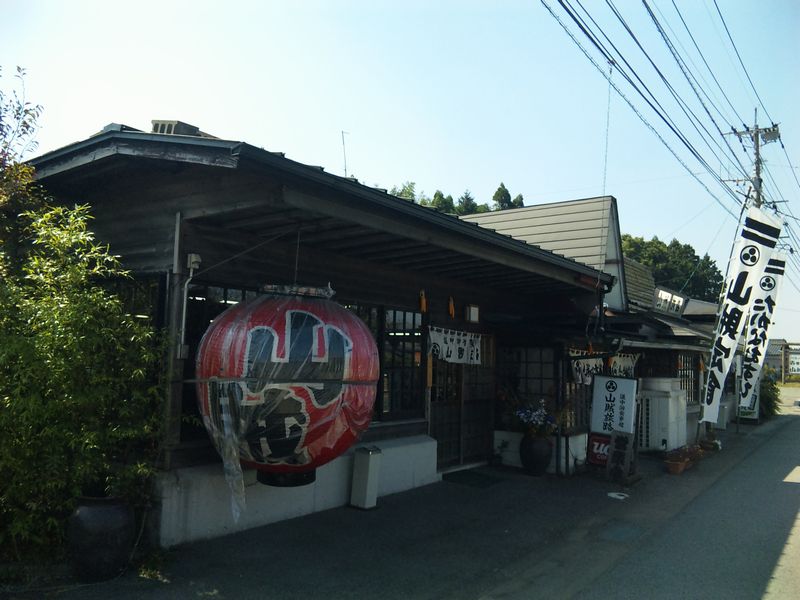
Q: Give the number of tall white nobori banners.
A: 2